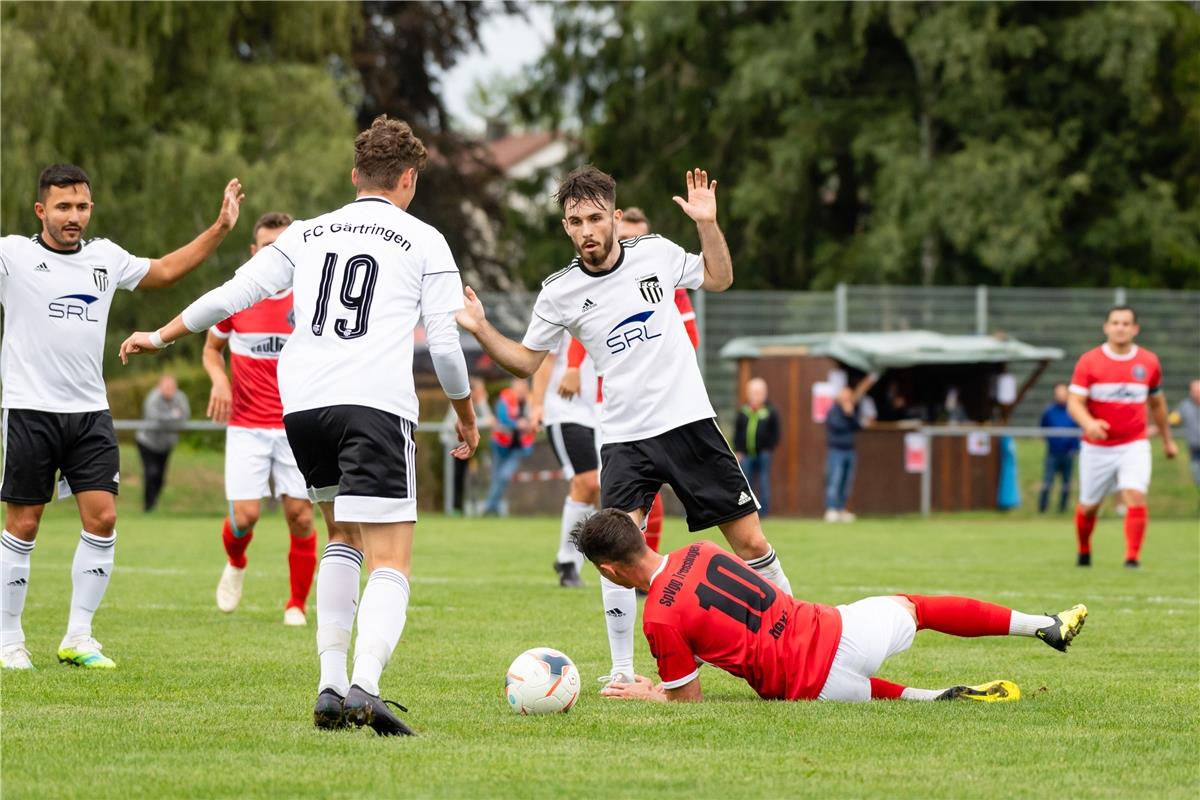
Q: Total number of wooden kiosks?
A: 1